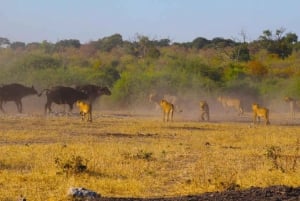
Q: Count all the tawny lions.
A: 7